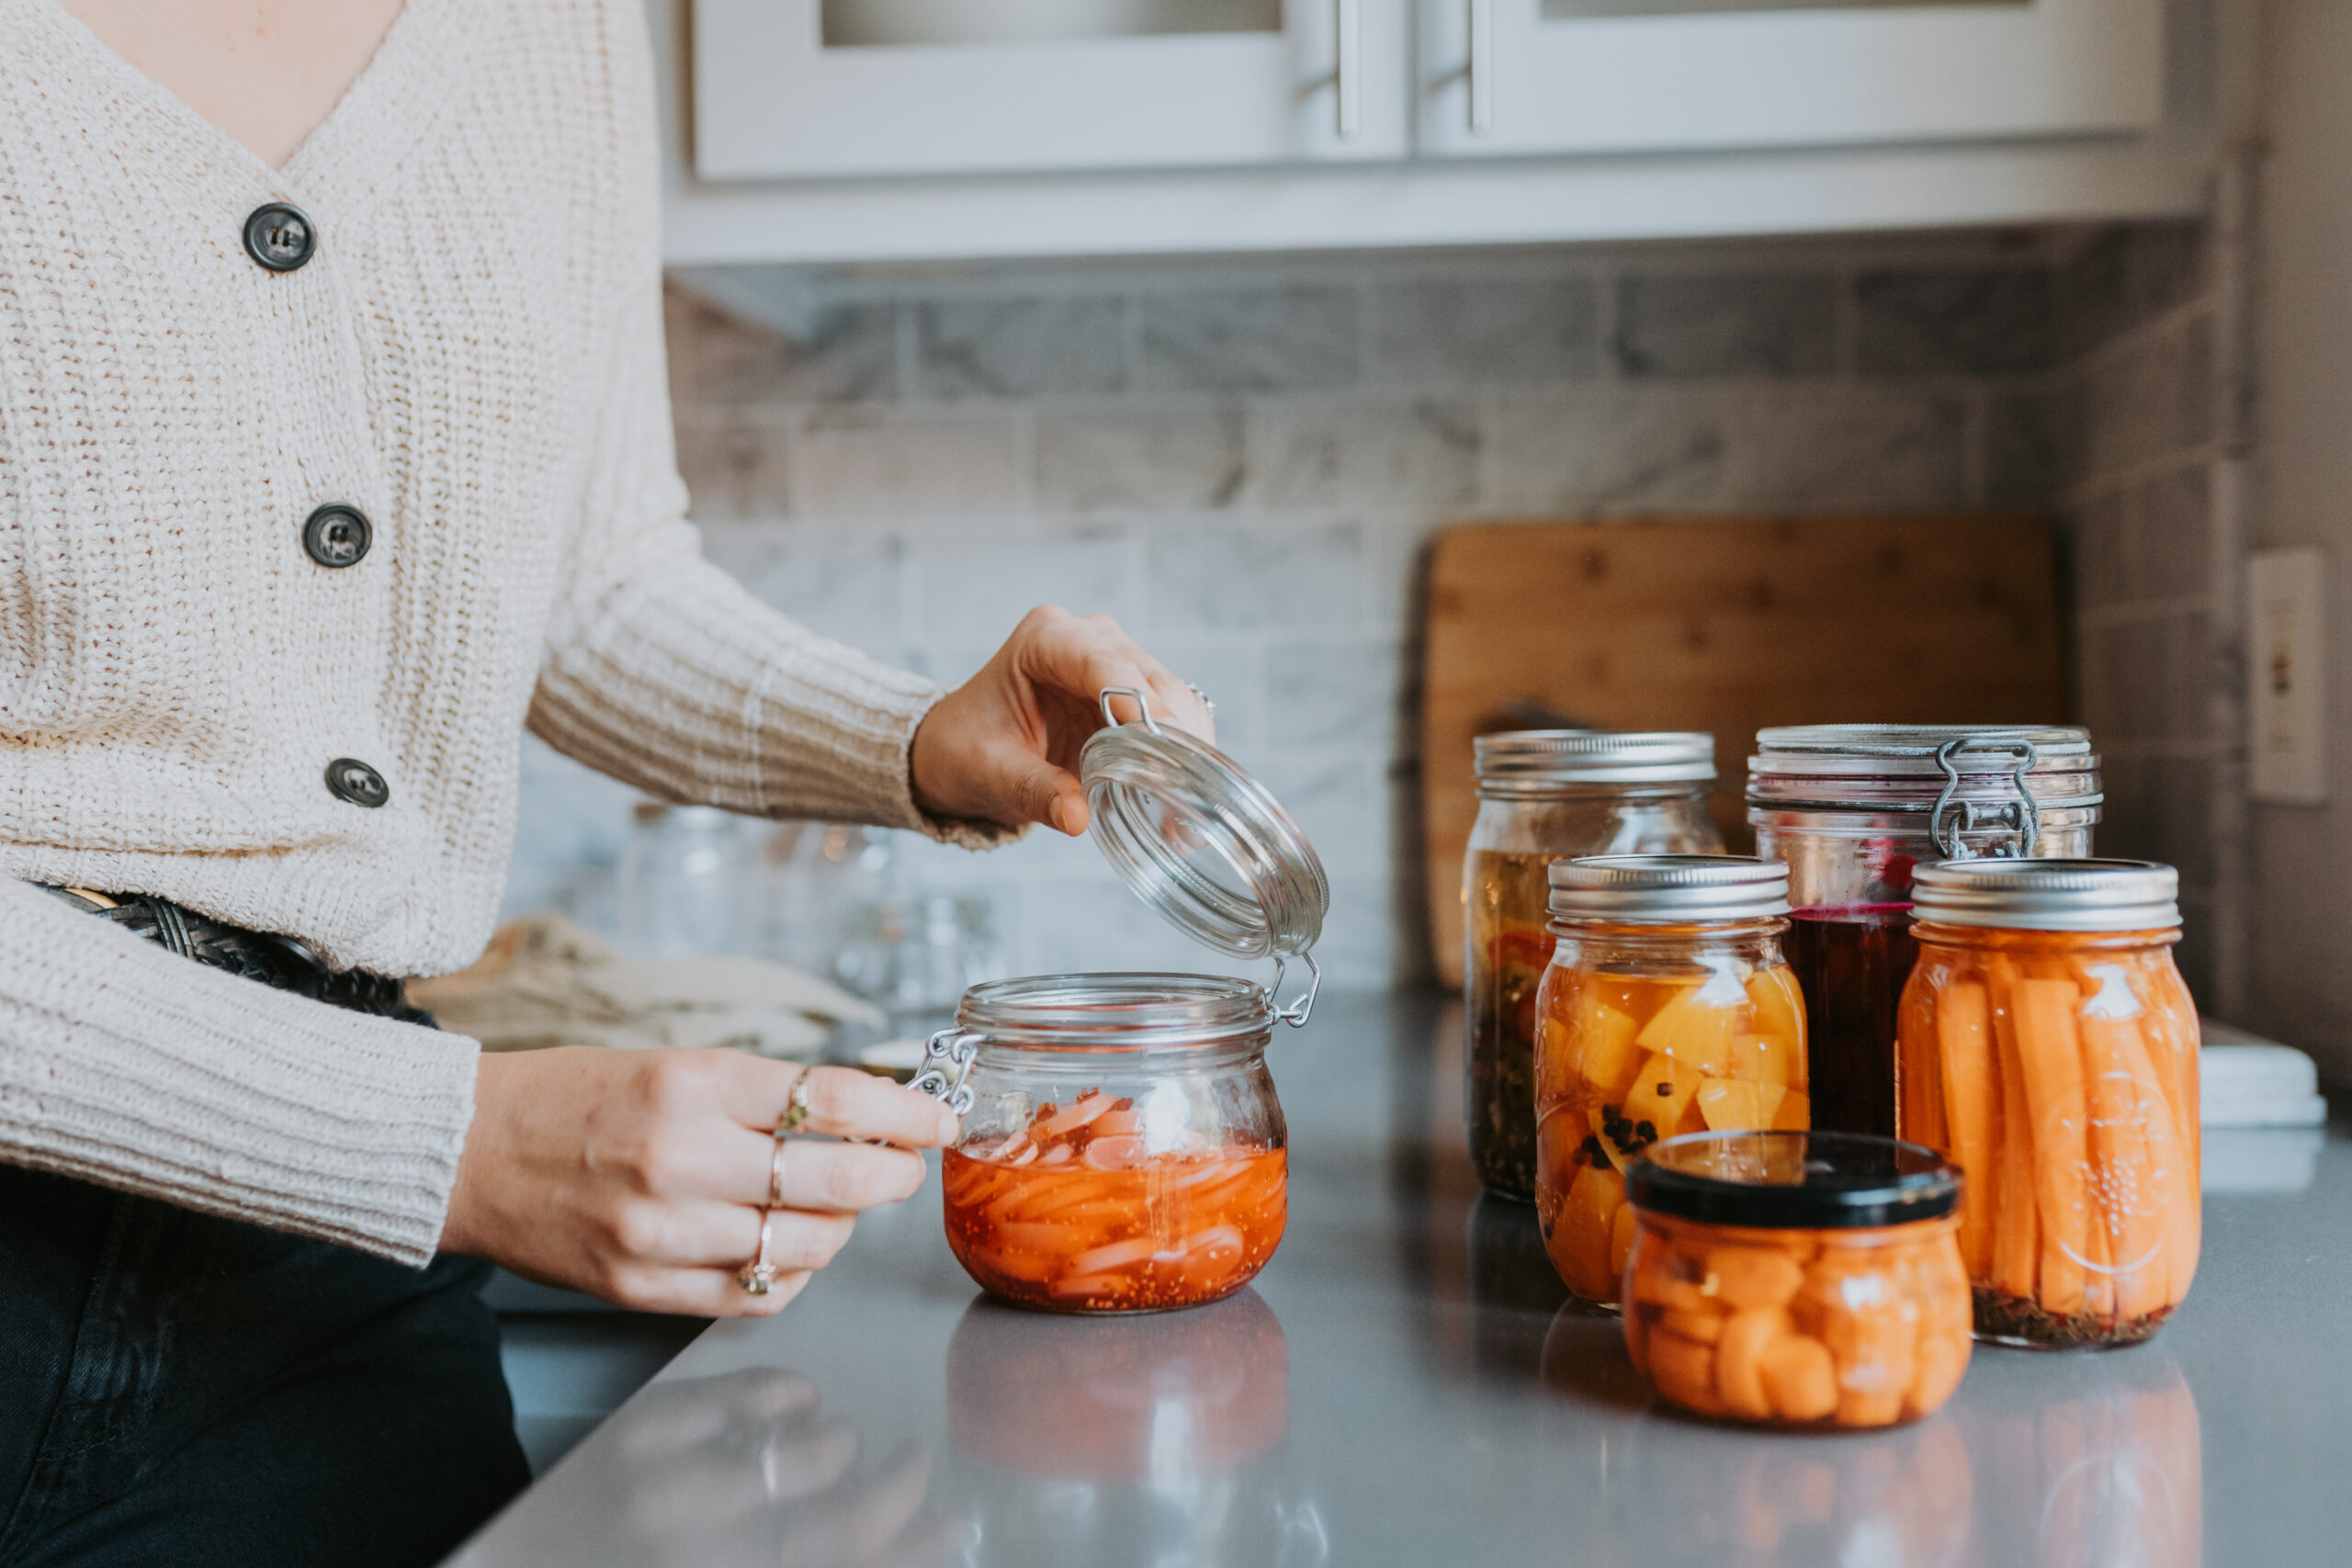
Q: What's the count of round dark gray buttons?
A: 3